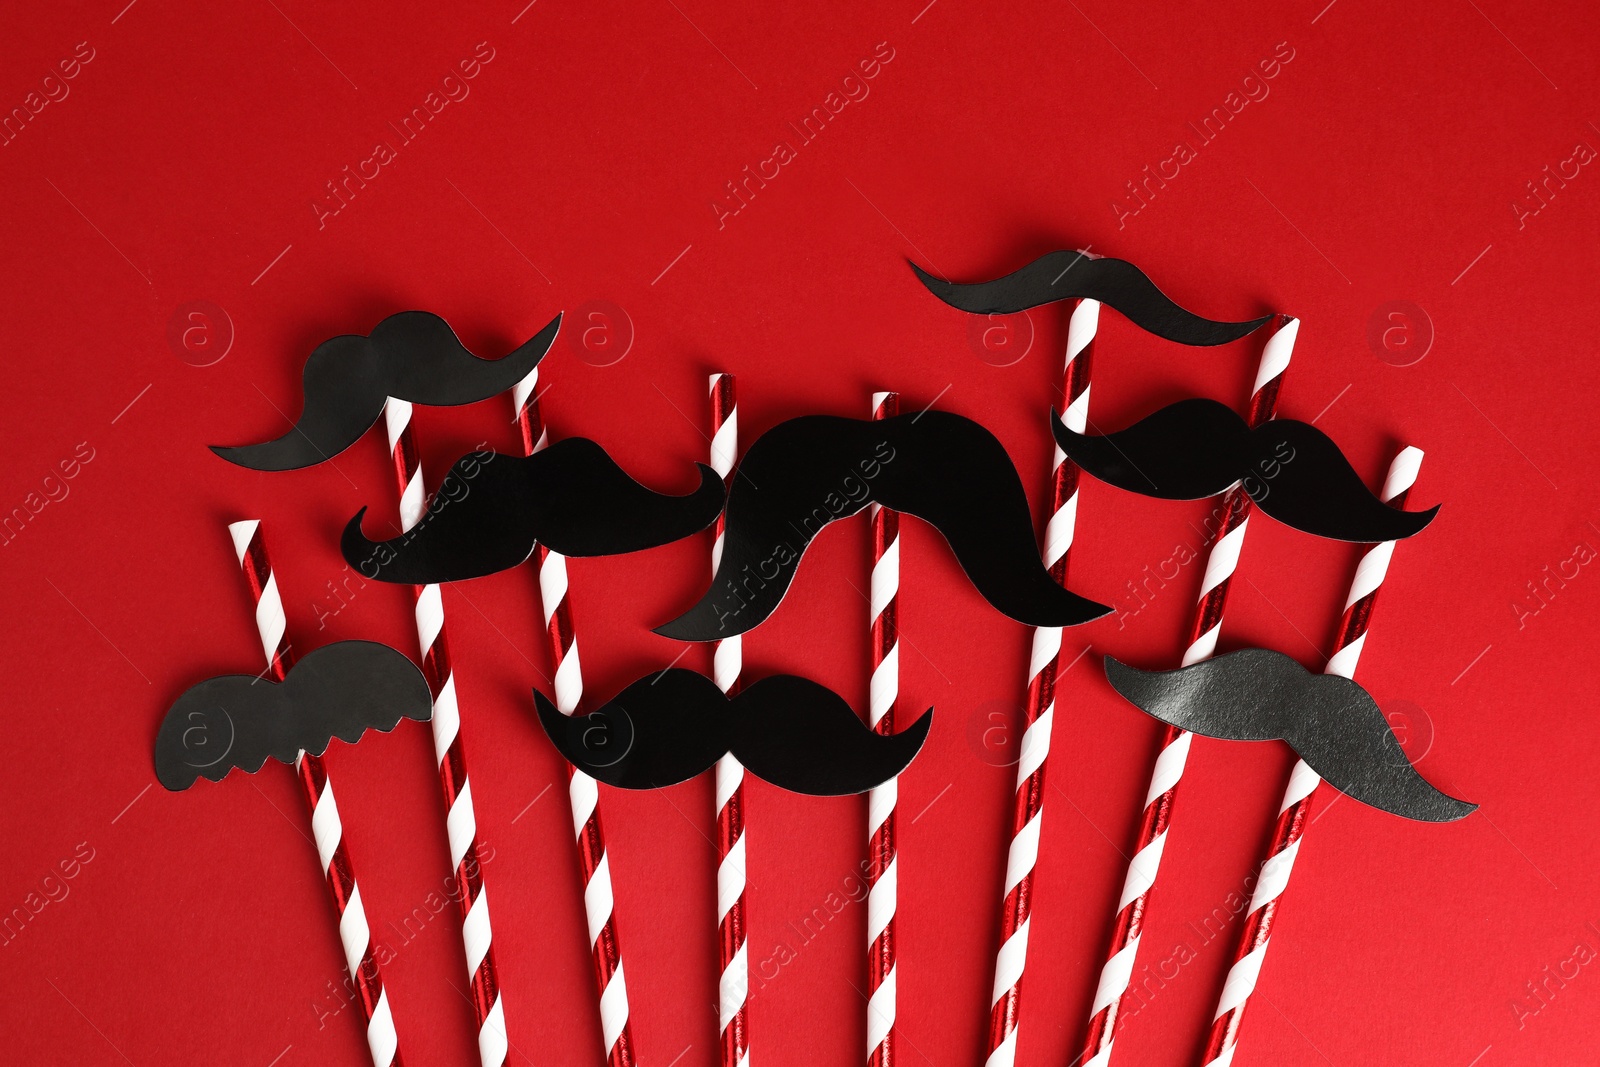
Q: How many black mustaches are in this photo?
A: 8